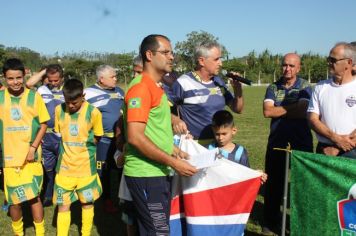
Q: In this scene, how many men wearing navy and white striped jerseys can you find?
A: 3